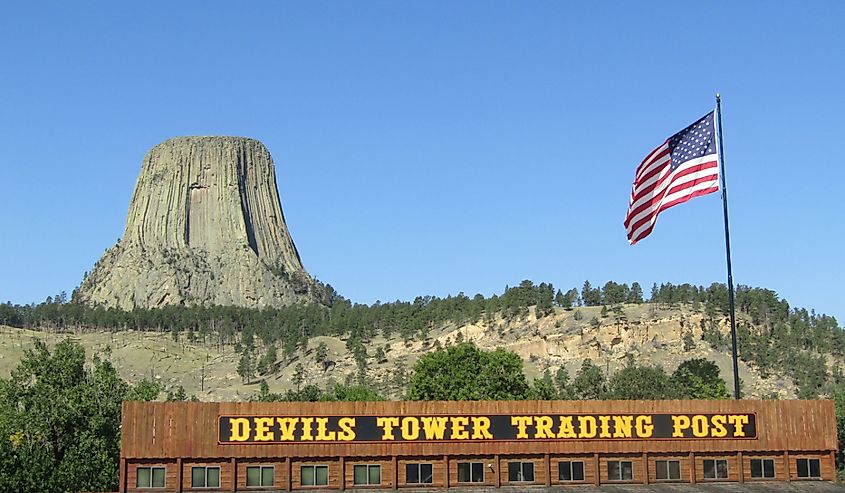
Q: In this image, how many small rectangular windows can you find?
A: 14